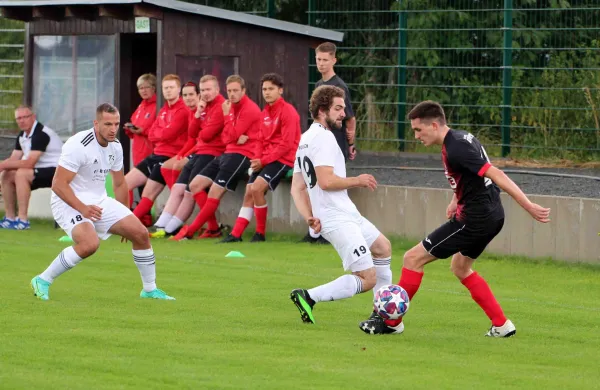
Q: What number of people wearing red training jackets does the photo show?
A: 6